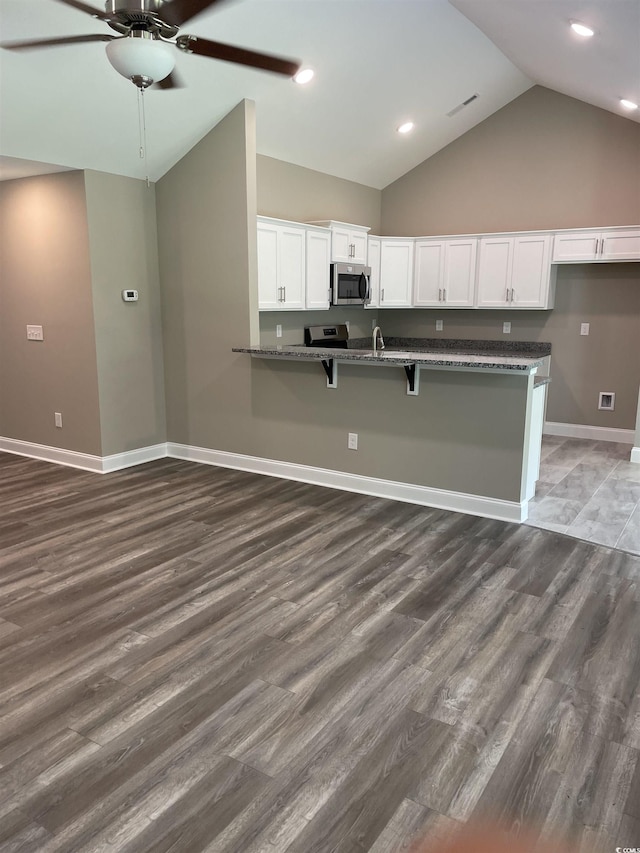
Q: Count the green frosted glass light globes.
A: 0